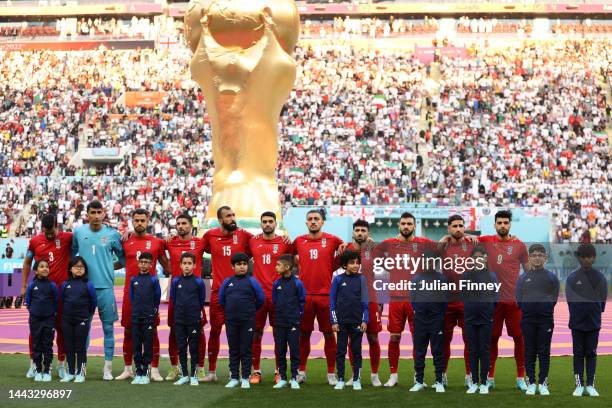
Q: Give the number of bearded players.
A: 10